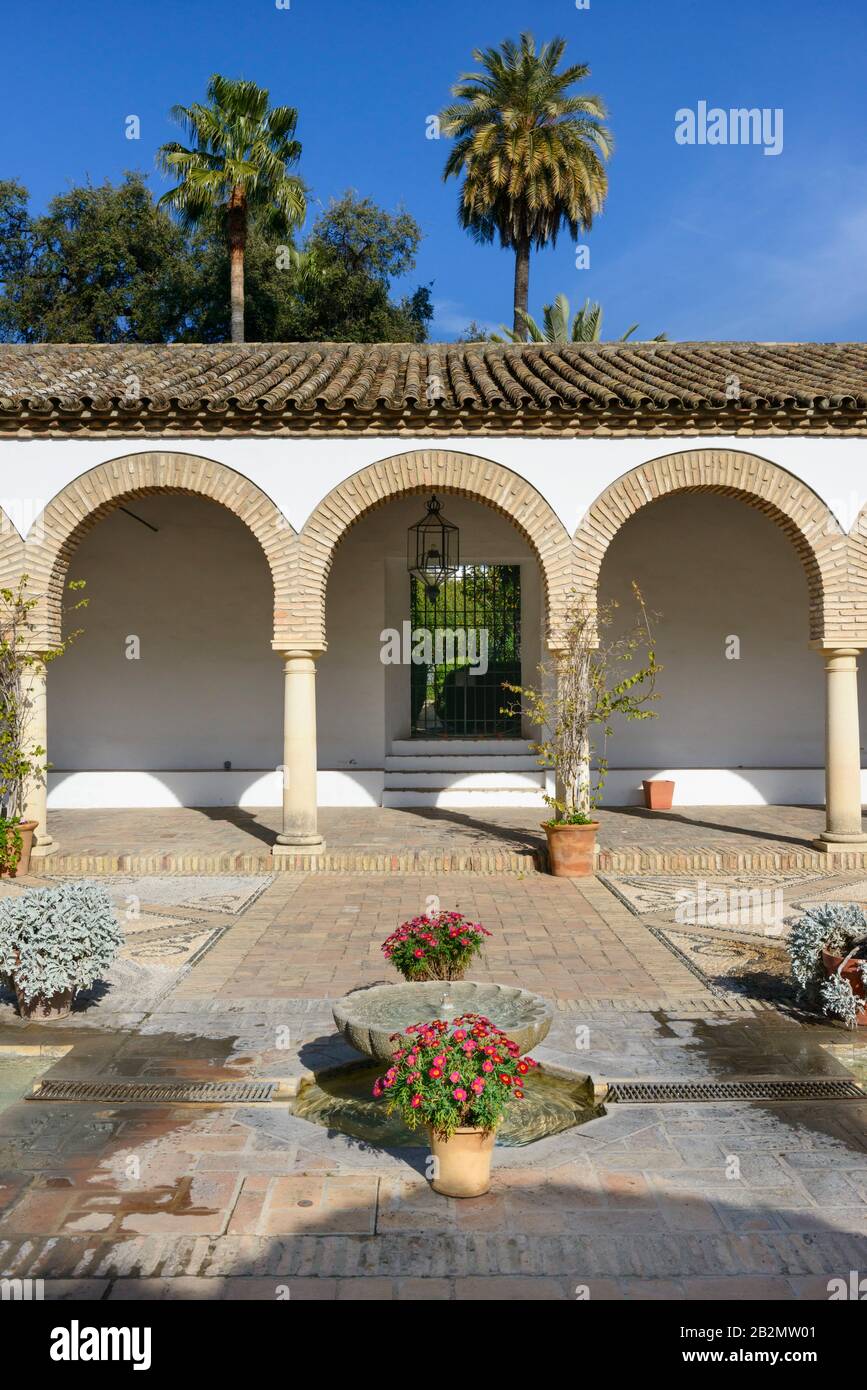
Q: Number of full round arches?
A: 3